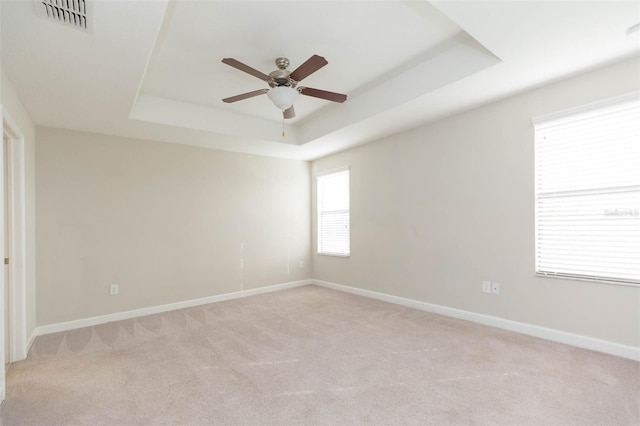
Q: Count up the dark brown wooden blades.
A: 5